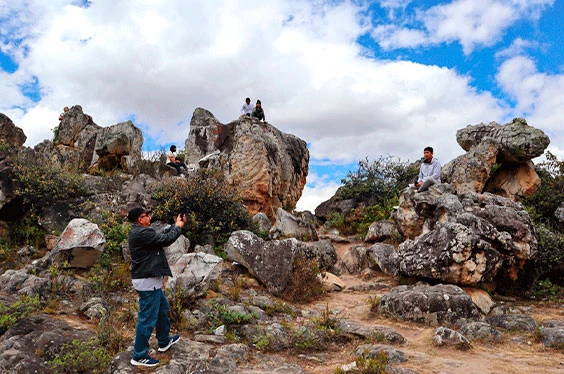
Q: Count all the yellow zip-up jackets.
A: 0